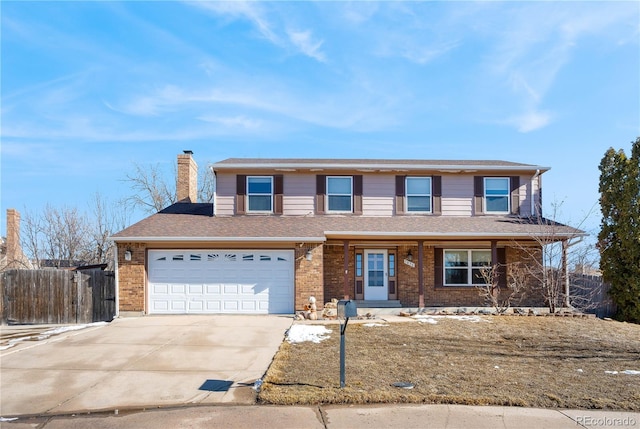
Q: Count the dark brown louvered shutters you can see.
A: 10